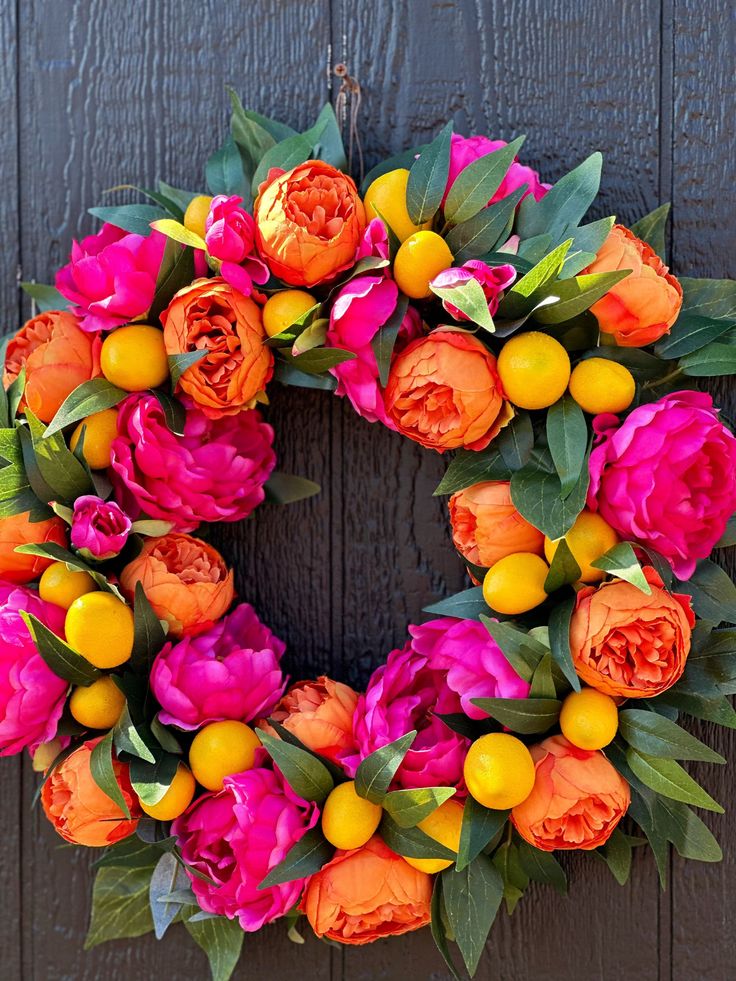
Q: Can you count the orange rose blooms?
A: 13